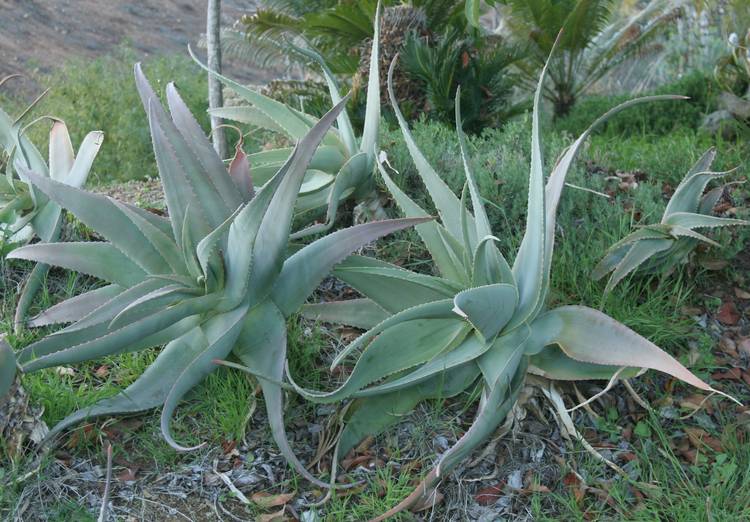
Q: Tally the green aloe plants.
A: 5